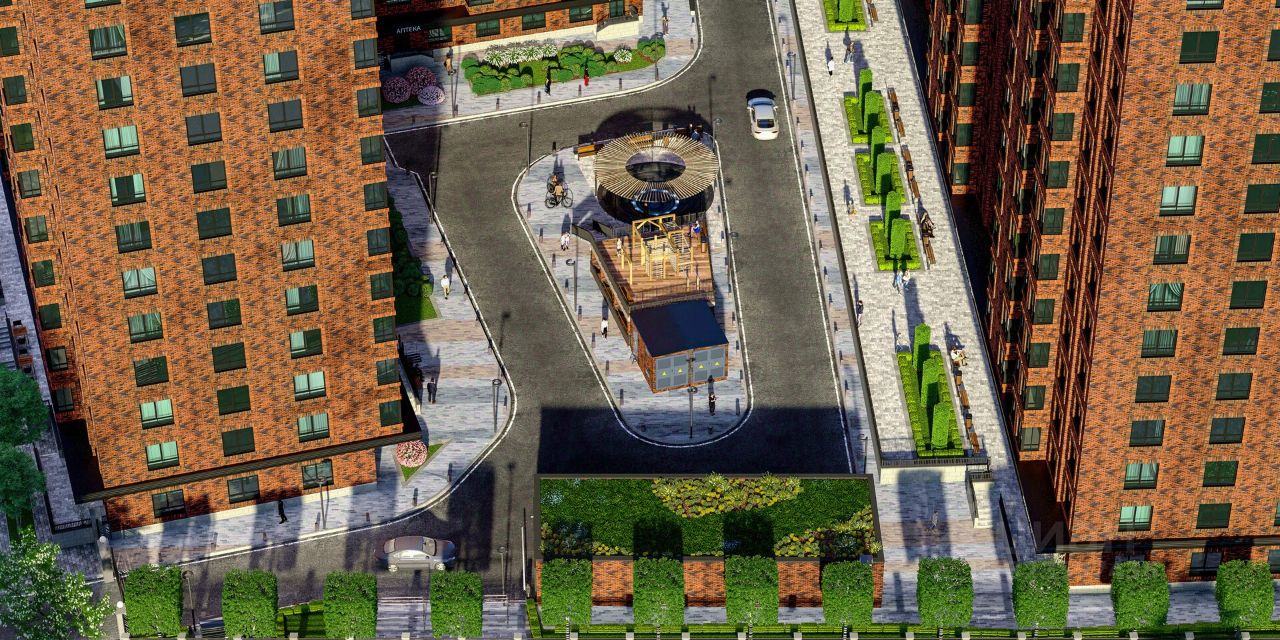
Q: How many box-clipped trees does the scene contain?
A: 12